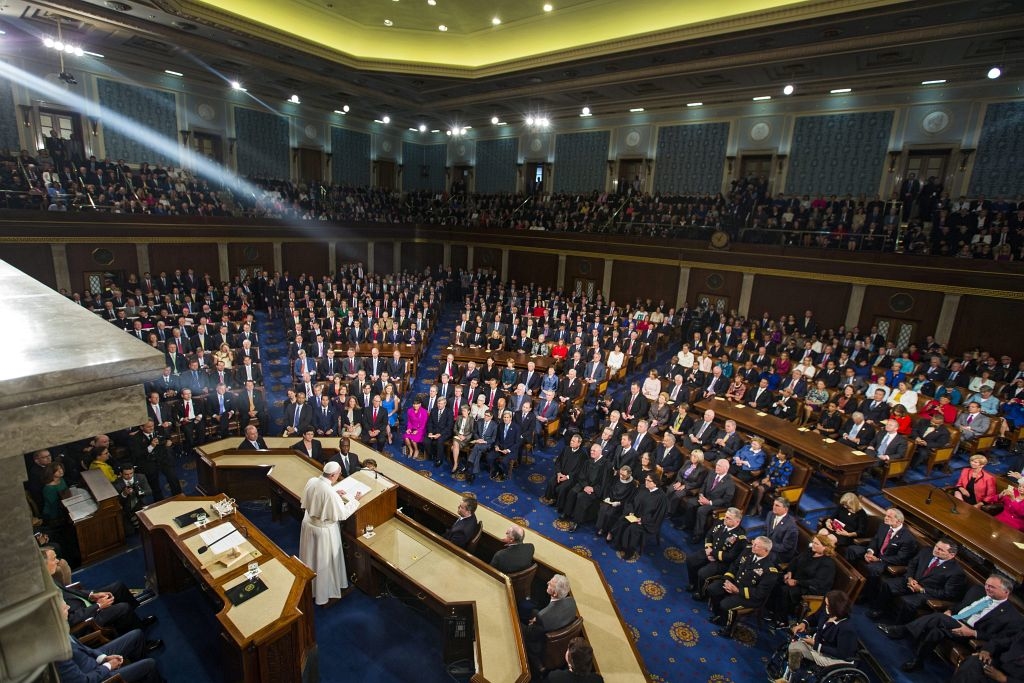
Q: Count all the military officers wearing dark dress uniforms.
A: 2